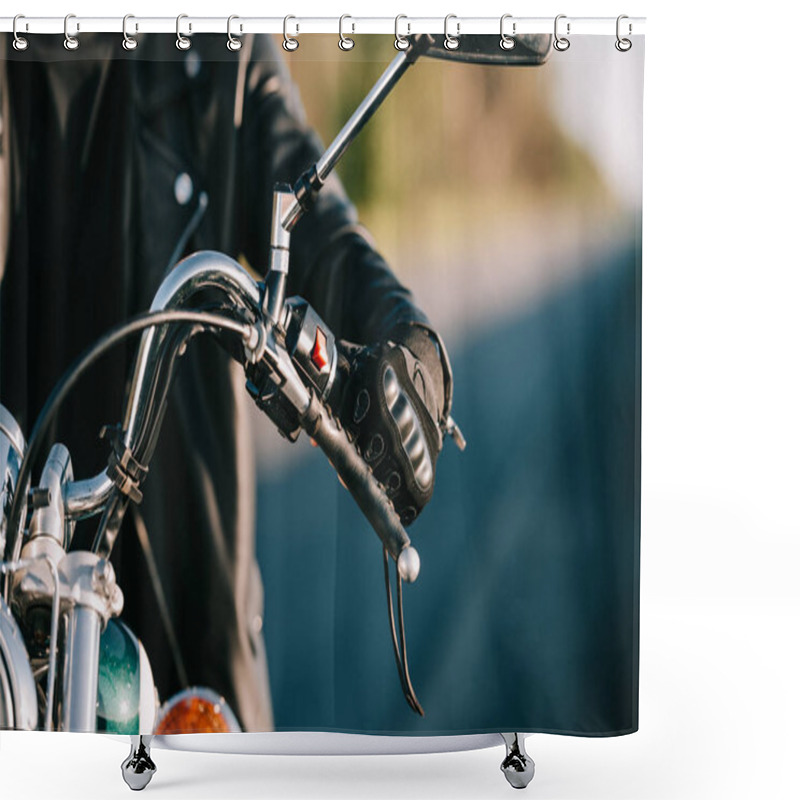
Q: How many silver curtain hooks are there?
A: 12